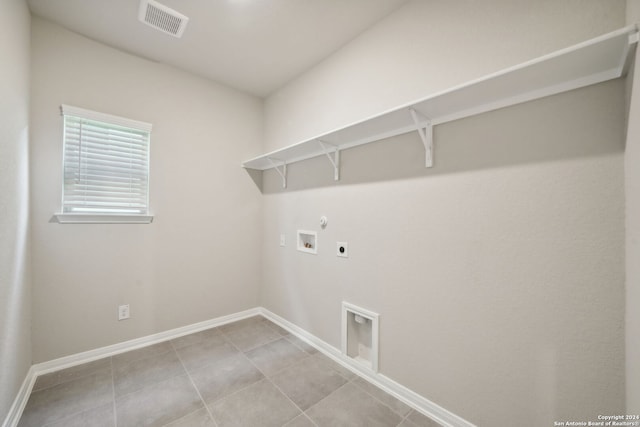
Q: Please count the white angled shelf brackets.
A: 3